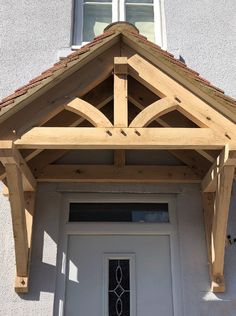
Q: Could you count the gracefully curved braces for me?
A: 2